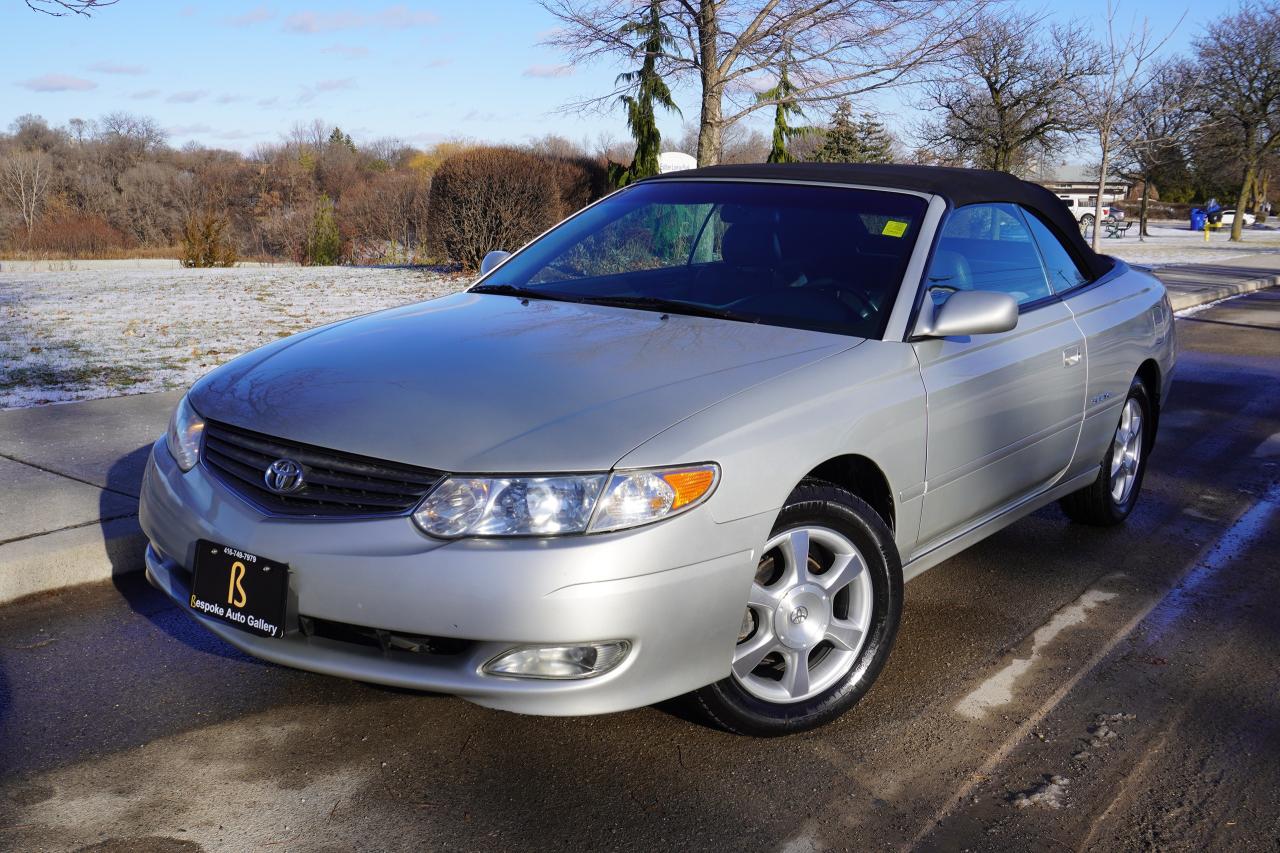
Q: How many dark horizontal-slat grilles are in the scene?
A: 1